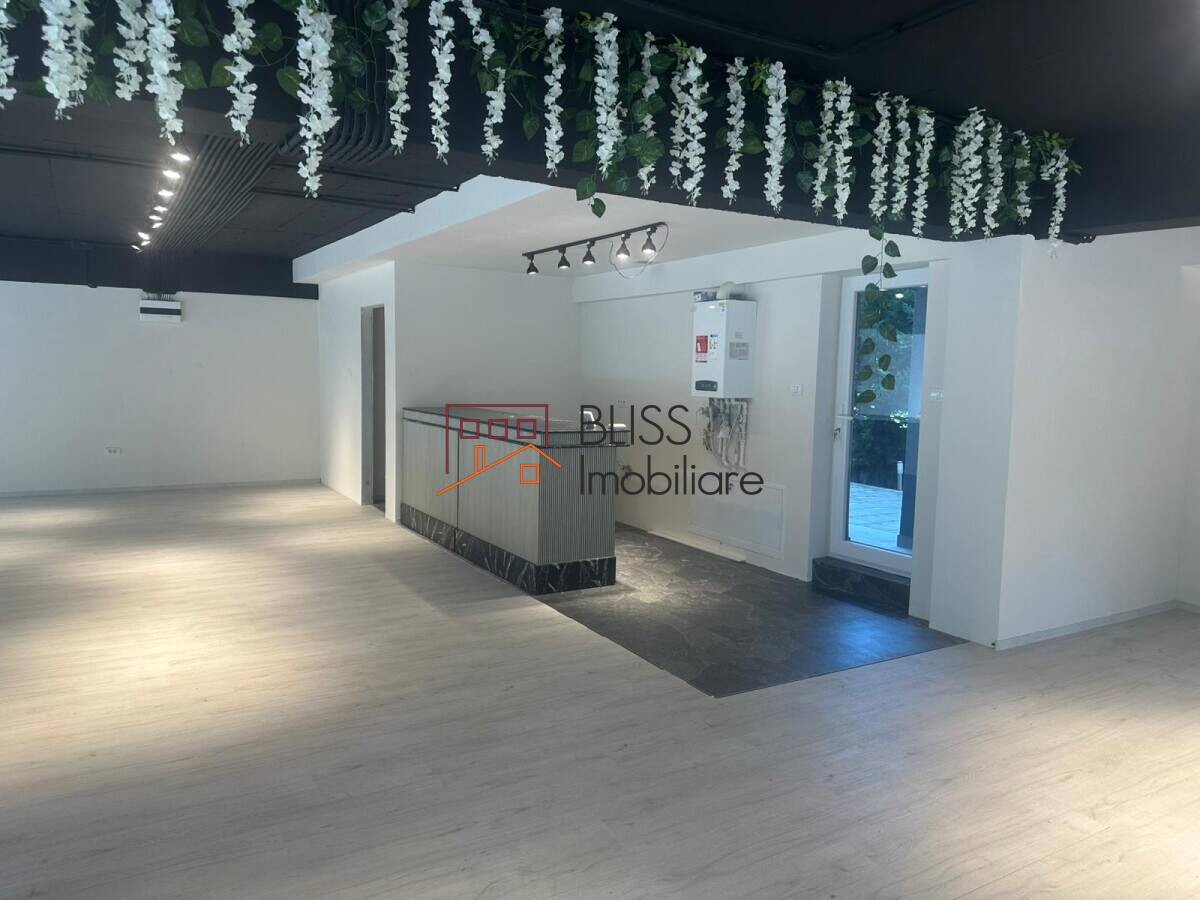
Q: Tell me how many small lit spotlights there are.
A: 14